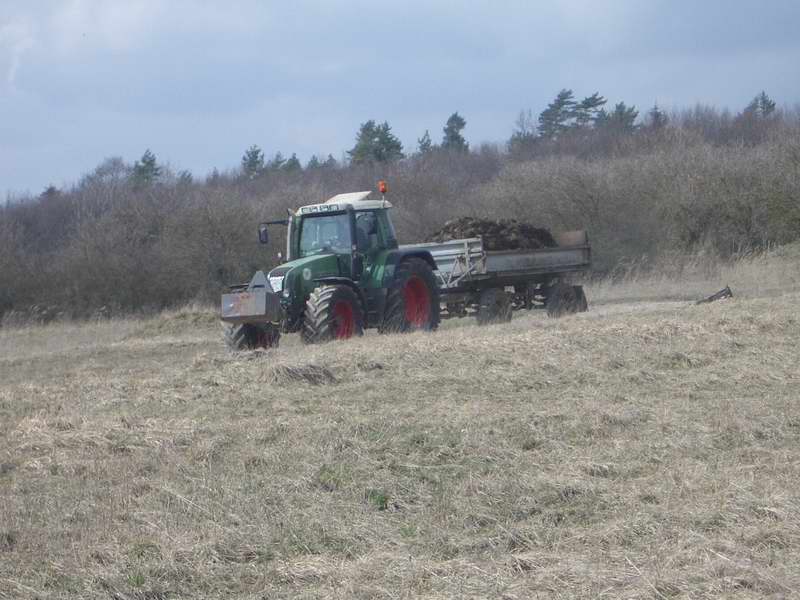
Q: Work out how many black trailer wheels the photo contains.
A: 2